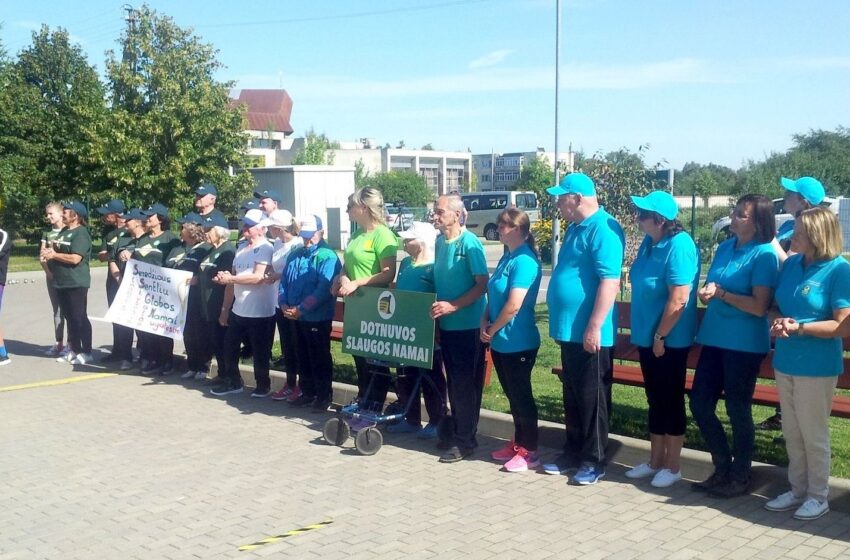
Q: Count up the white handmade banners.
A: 1